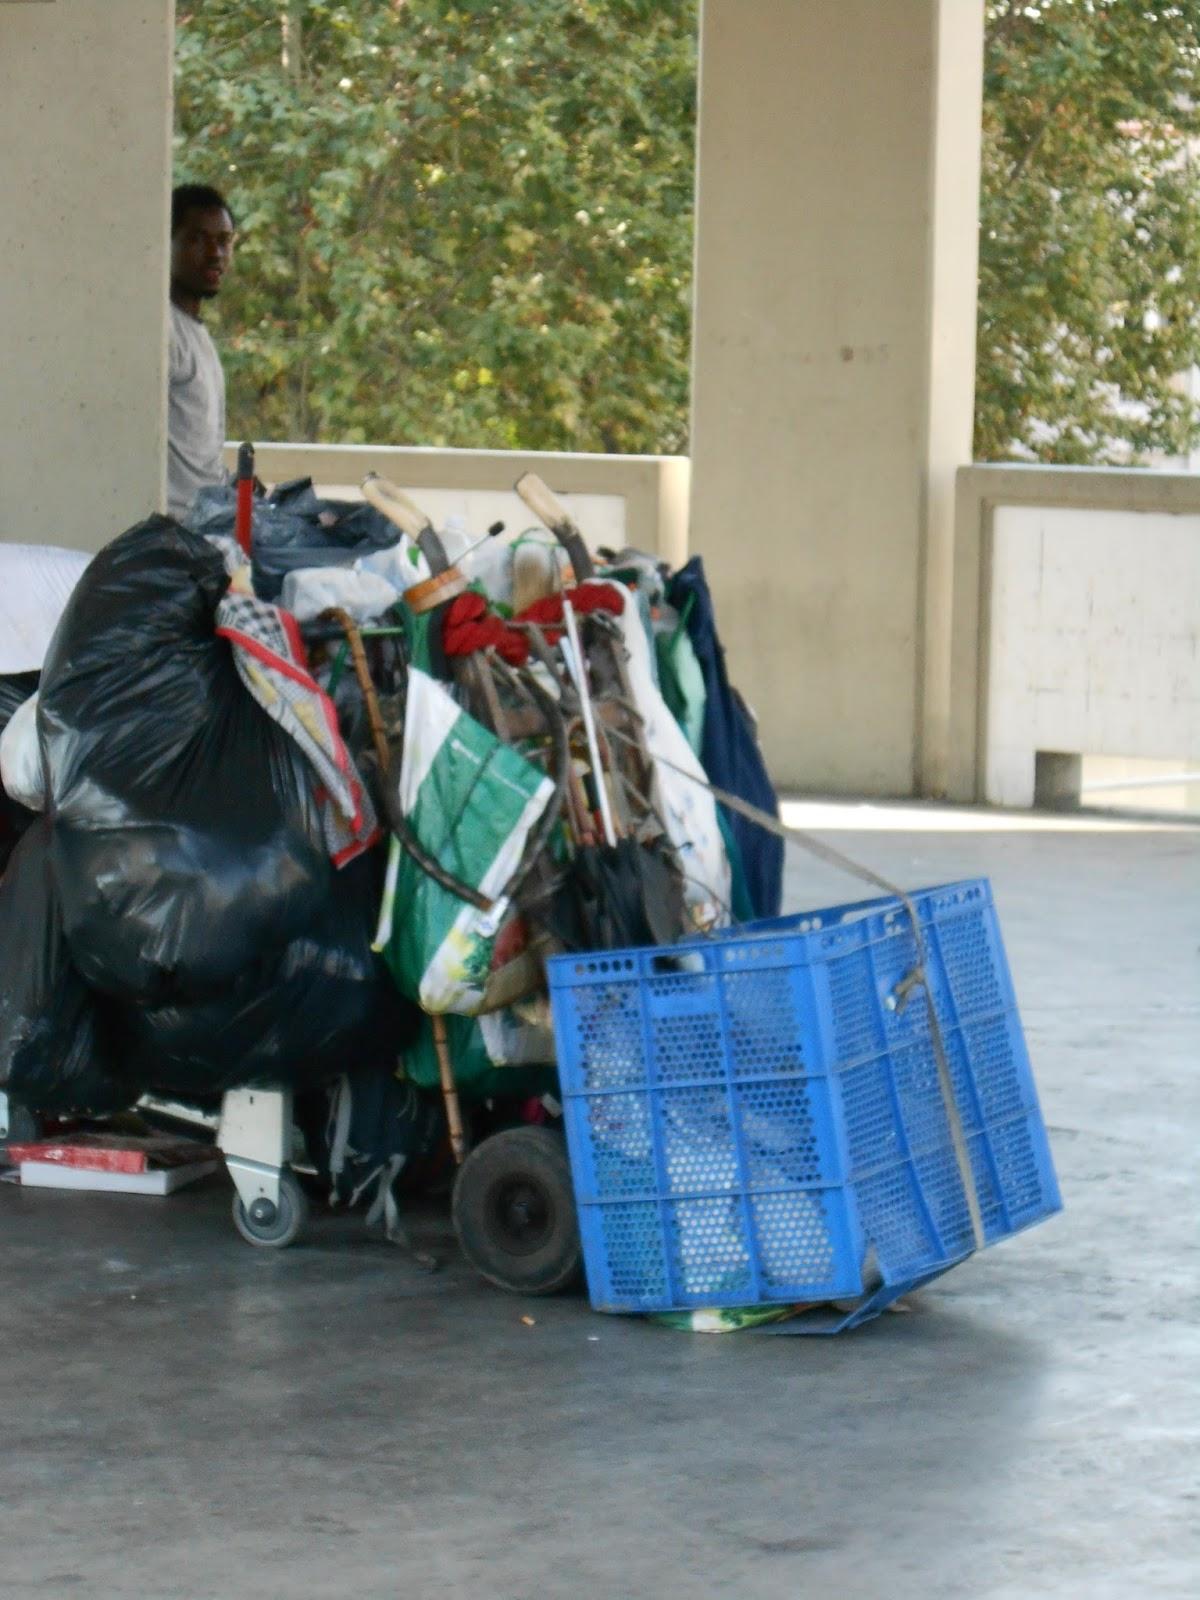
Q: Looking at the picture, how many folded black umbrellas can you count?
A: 1